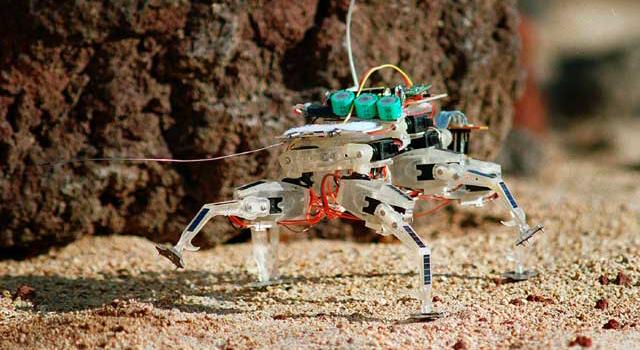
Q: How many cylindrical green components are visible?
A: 3